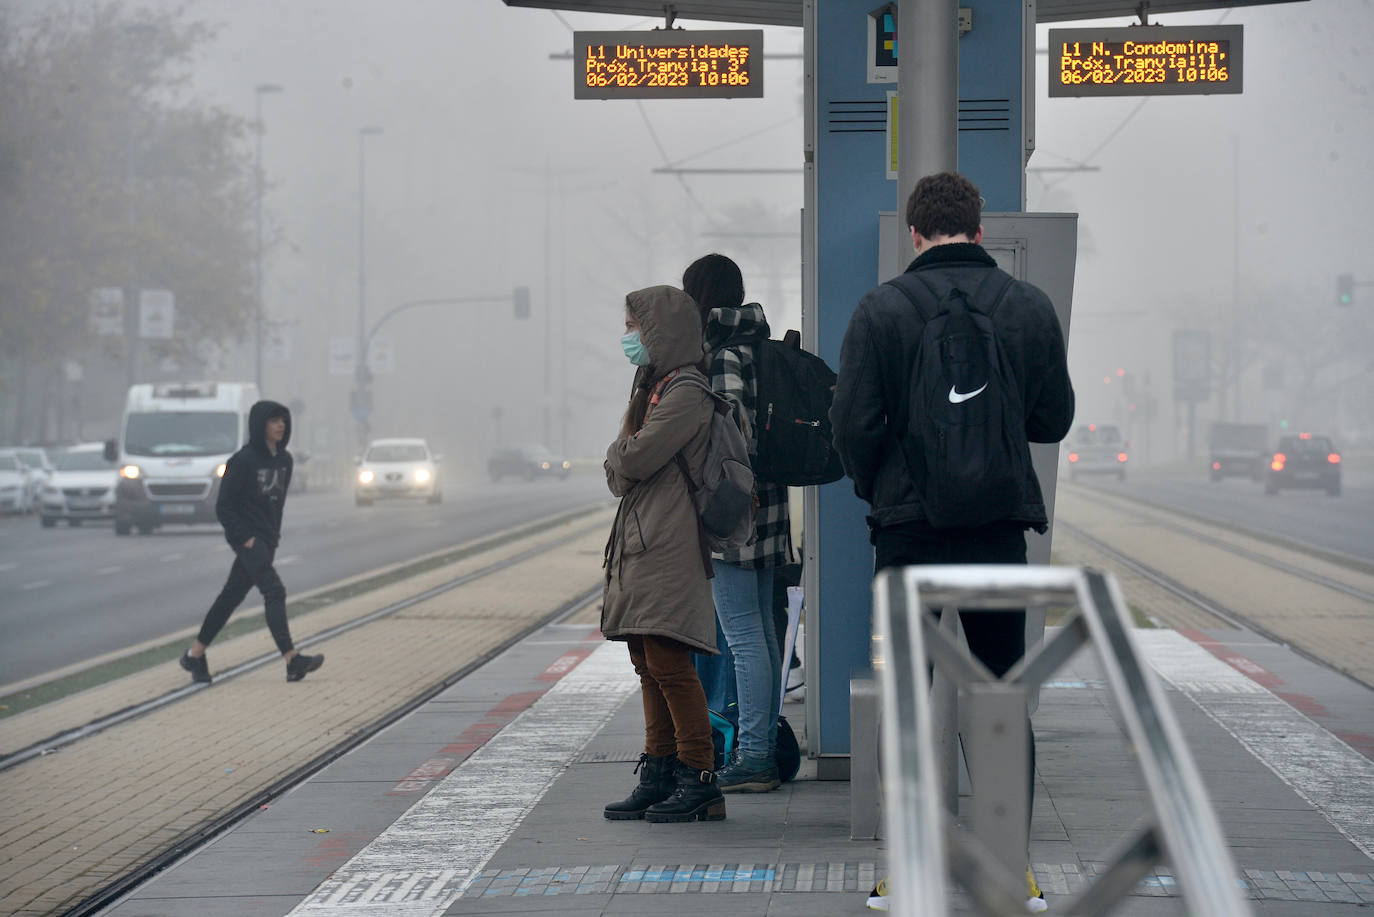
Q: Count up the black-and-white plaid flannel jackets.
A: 1